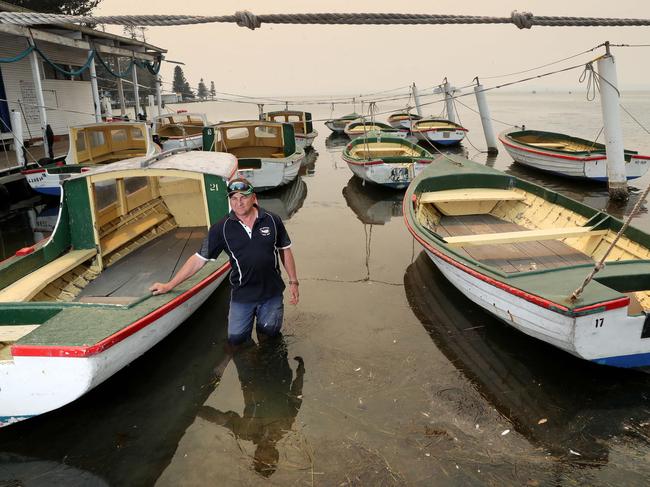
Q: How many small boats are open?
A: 7